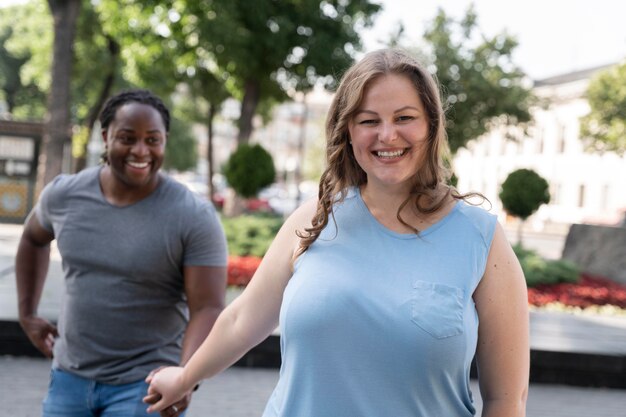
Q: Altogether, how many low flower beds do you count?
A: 2